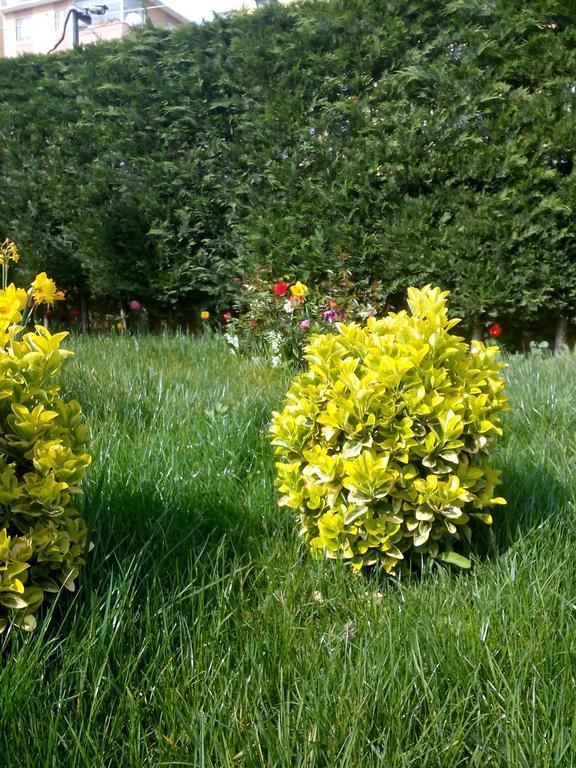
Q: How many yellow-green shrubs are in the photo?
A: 2